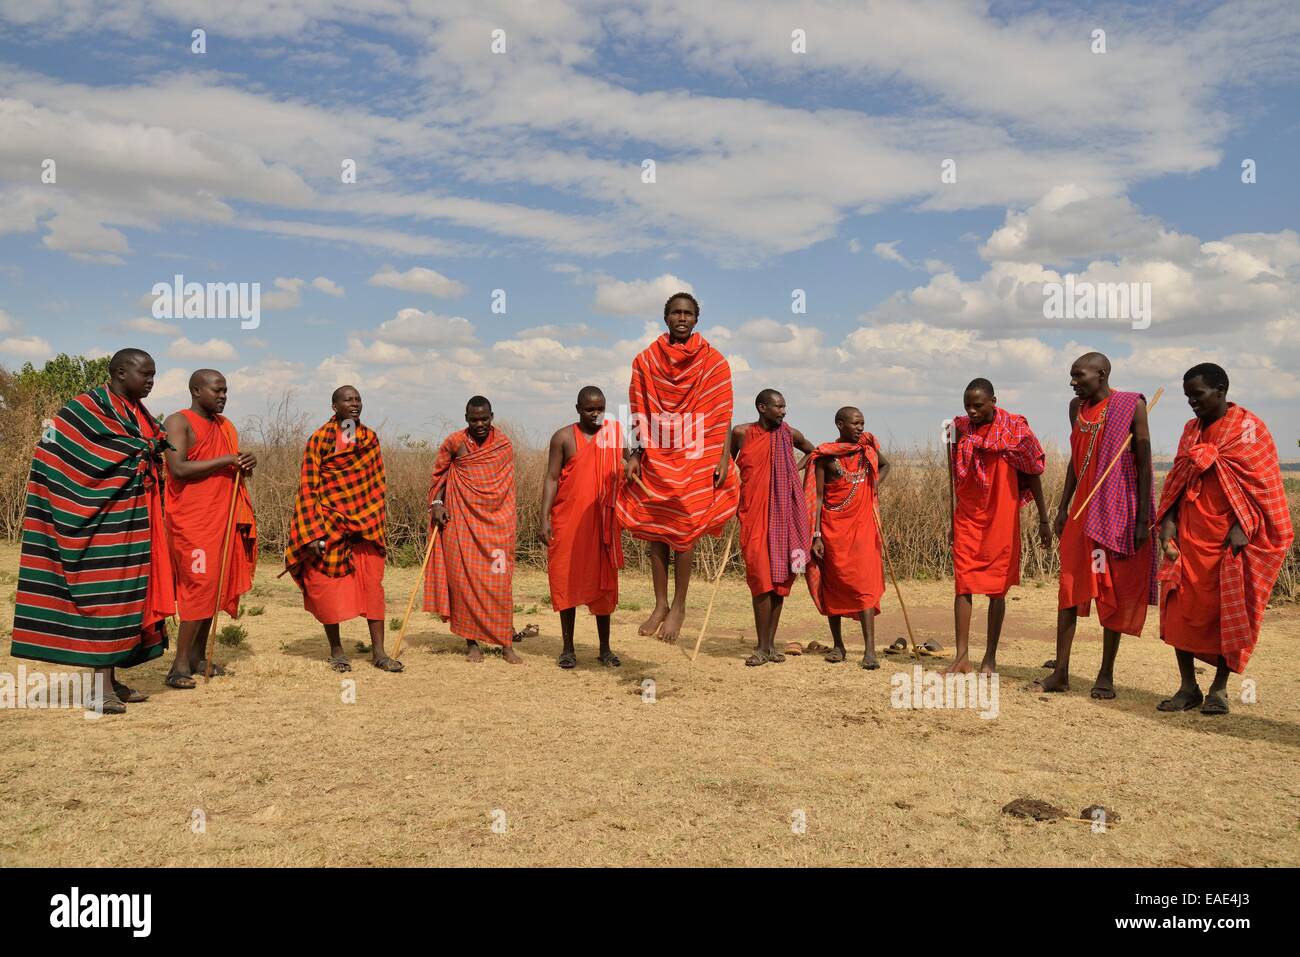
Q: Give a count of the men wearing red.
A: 11